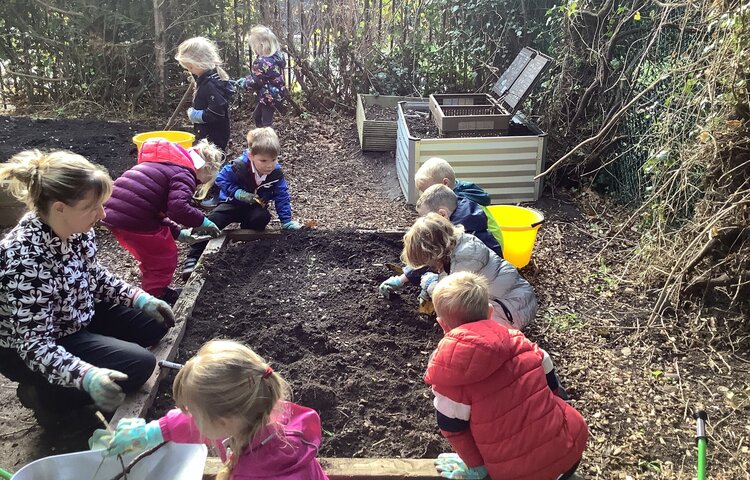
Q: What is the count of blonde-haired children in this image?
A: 9